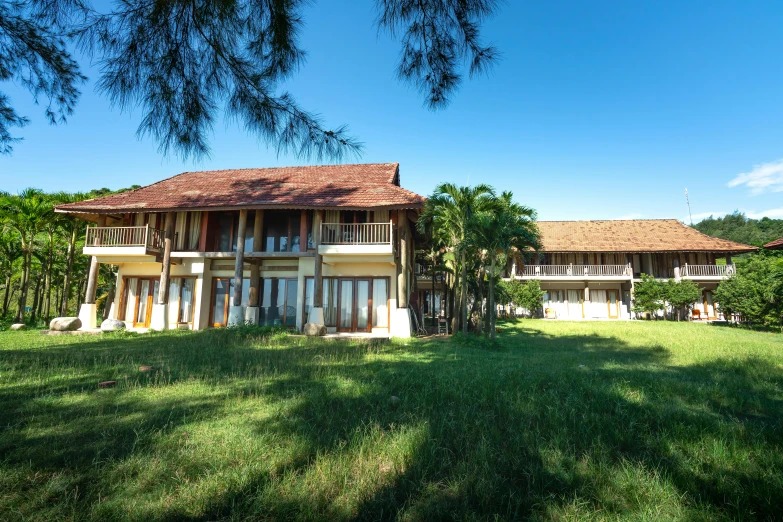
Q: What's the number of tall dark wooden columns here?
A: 6